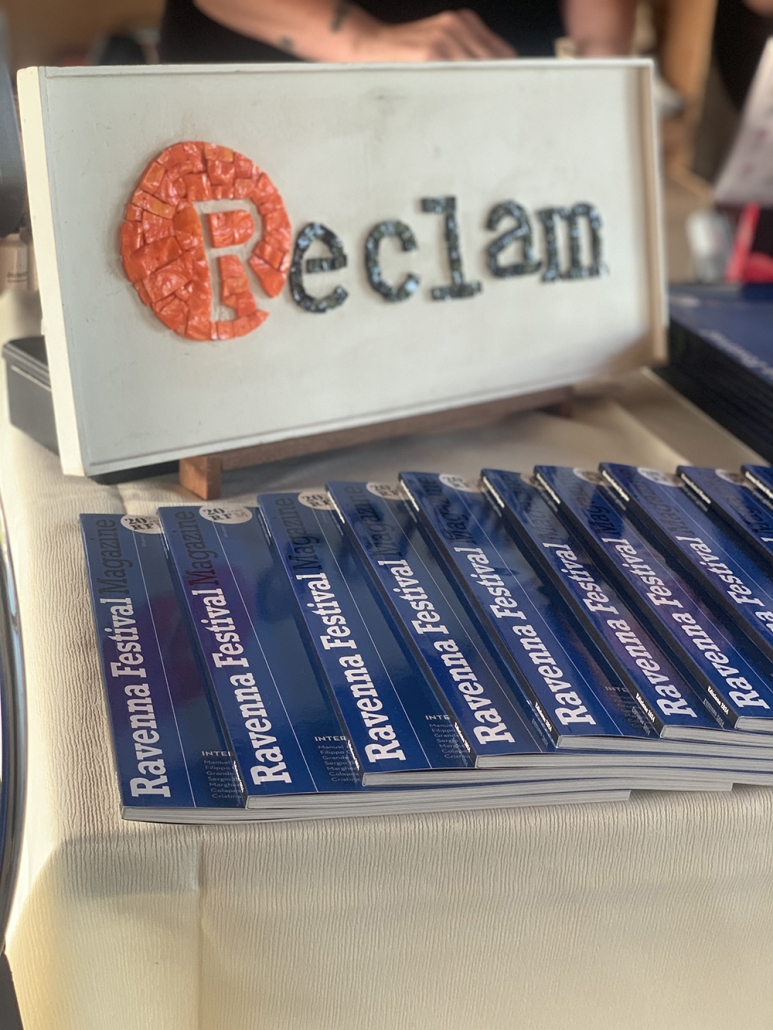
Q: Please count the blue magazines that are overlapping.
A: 10